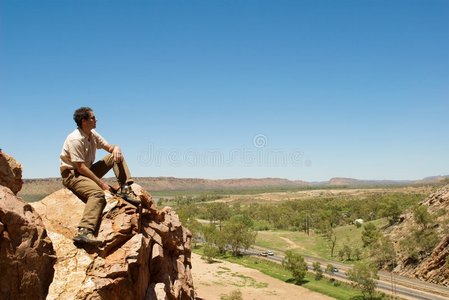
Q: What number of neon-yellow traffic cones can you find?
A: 0